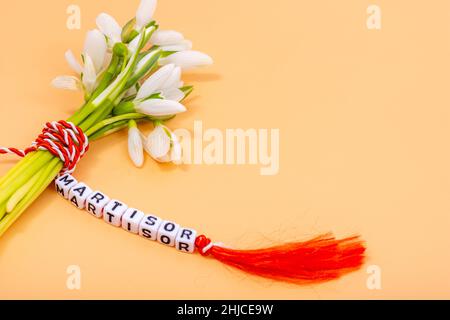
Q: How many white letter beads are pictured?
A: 8